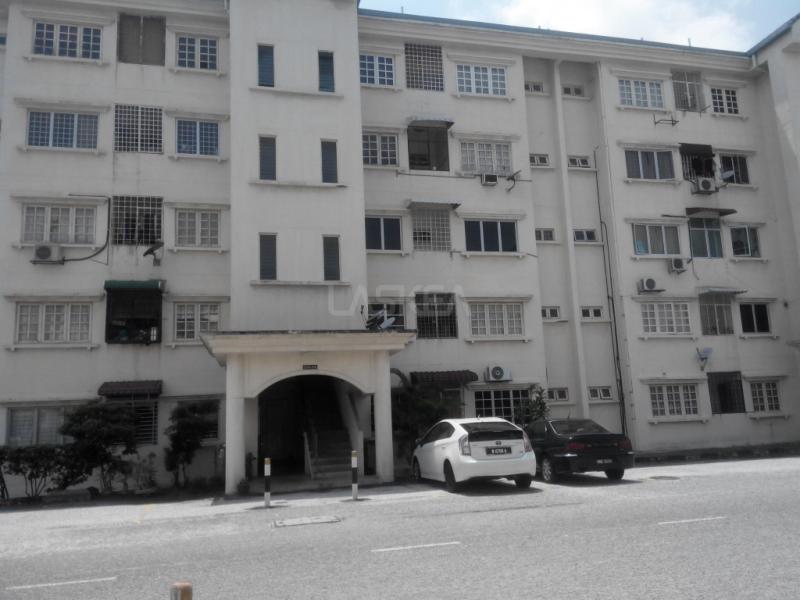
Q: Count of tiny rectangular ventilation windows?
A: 10